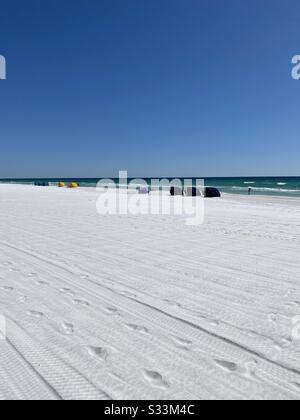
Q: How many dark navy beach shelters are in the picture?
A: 3